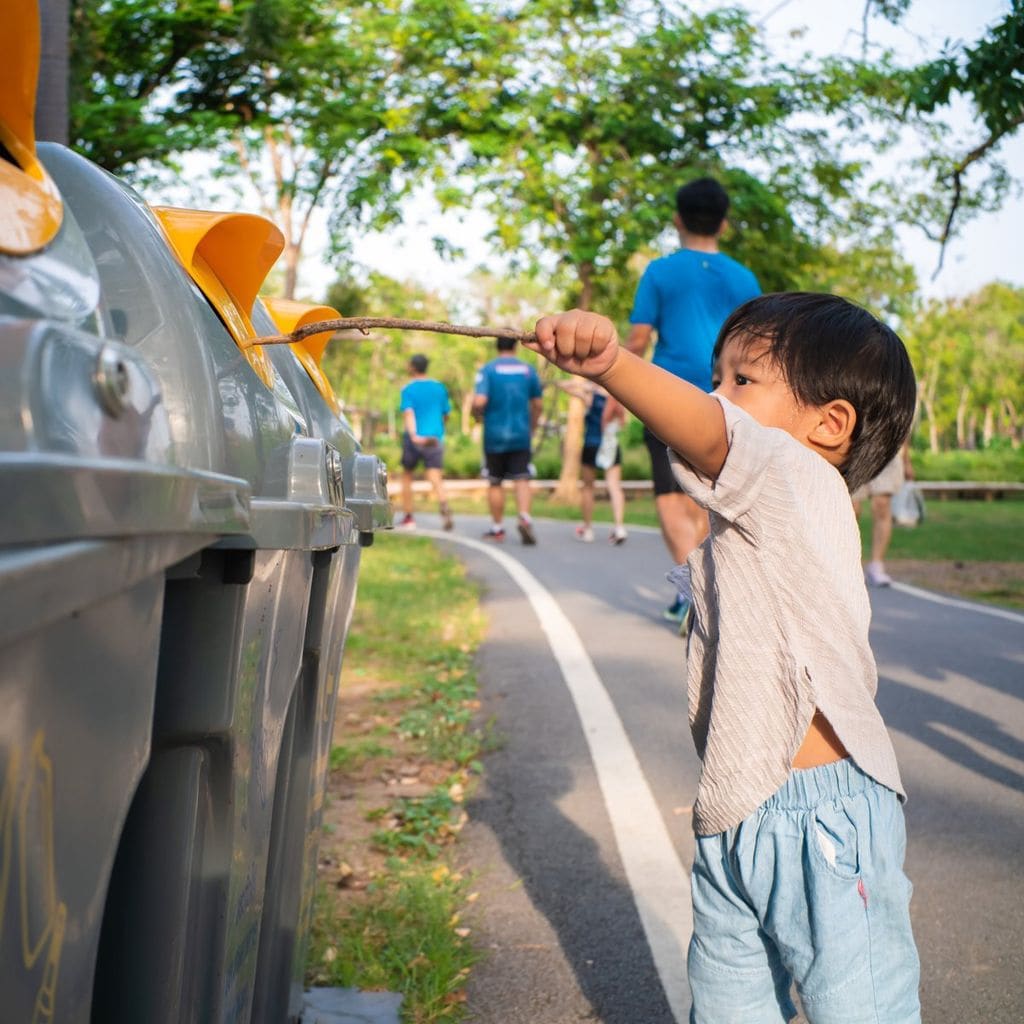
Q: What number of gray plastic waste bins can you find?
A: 3